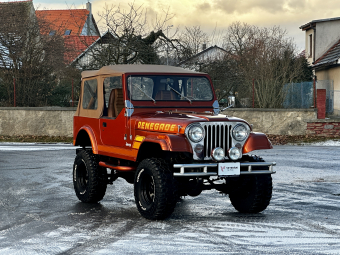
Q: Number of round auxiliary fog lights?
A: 2